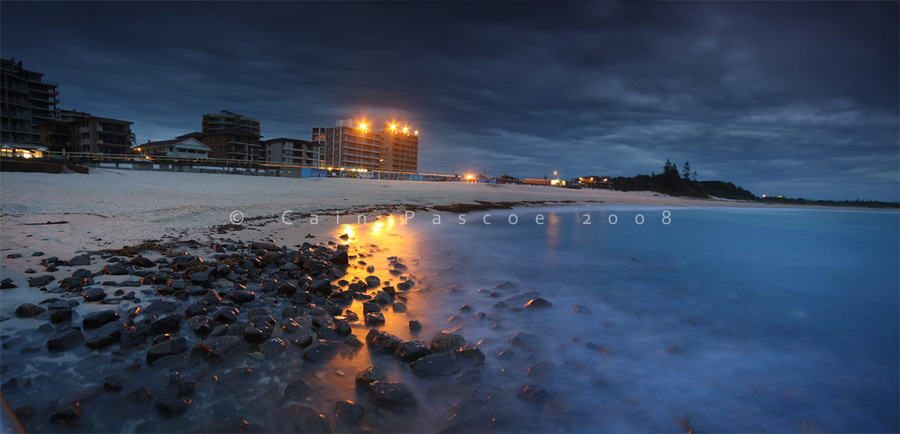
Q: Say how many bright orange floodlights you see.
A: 4